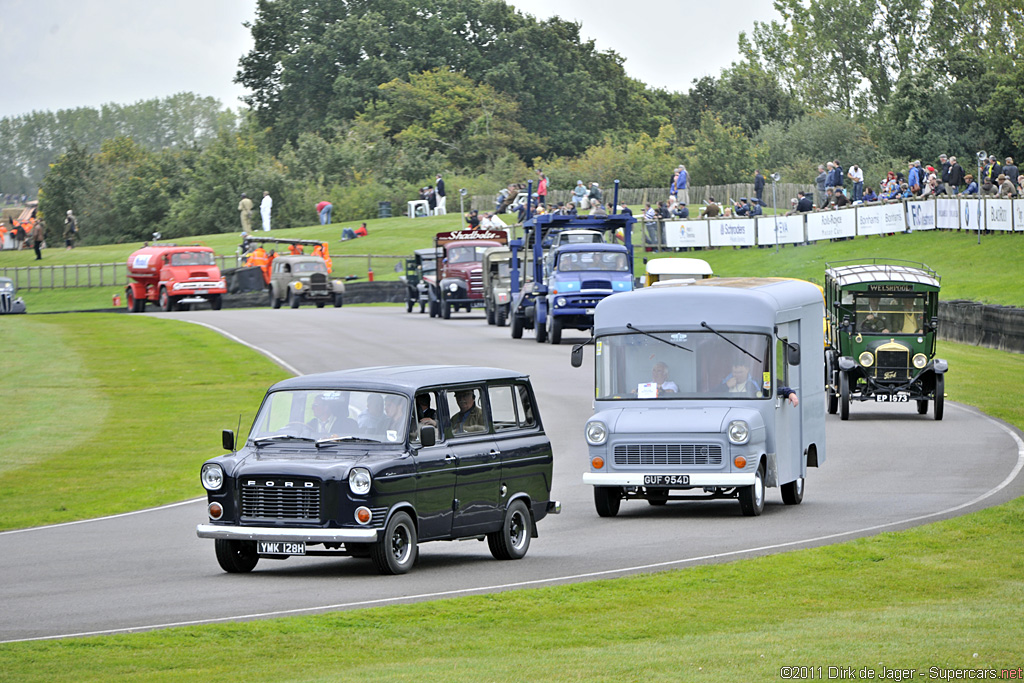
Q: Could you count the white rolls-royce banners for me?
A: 1